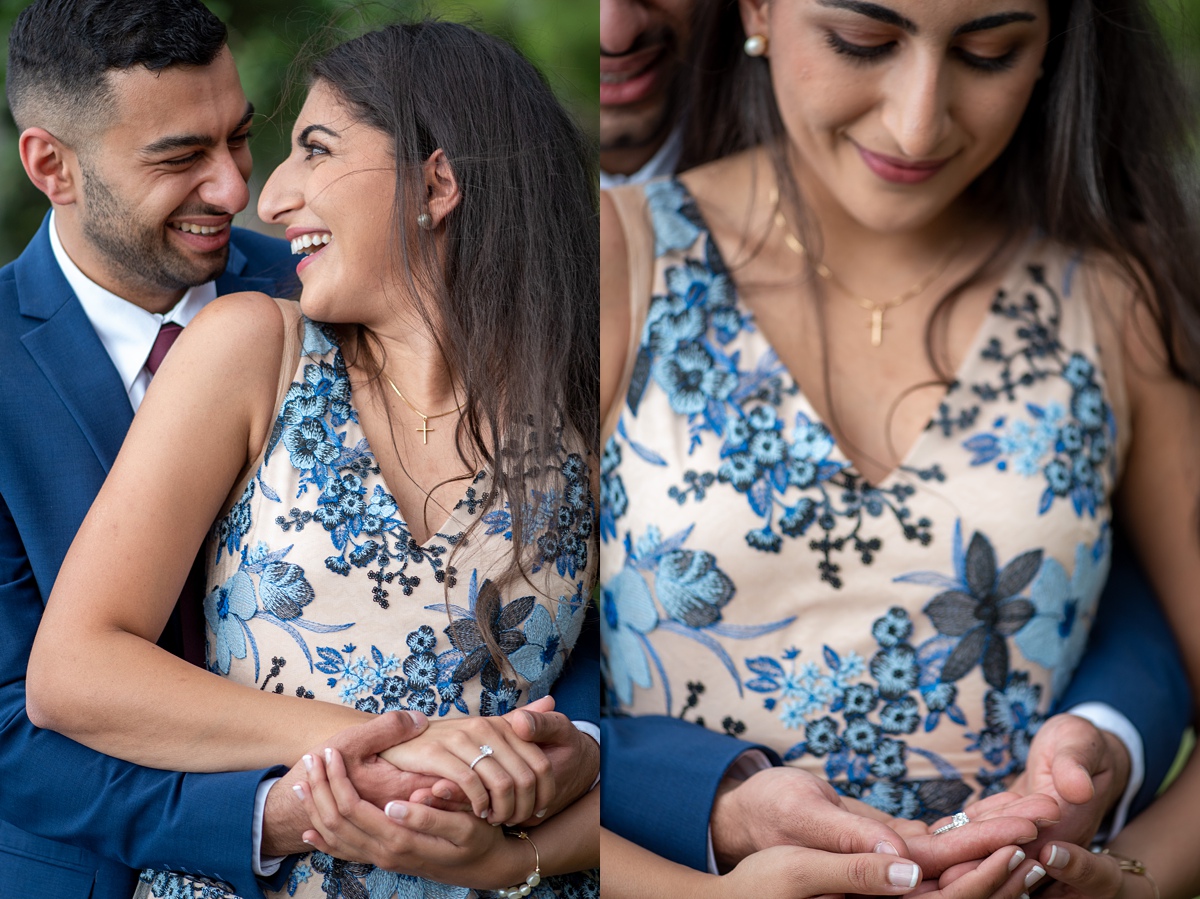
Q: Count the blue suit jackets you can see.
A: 2